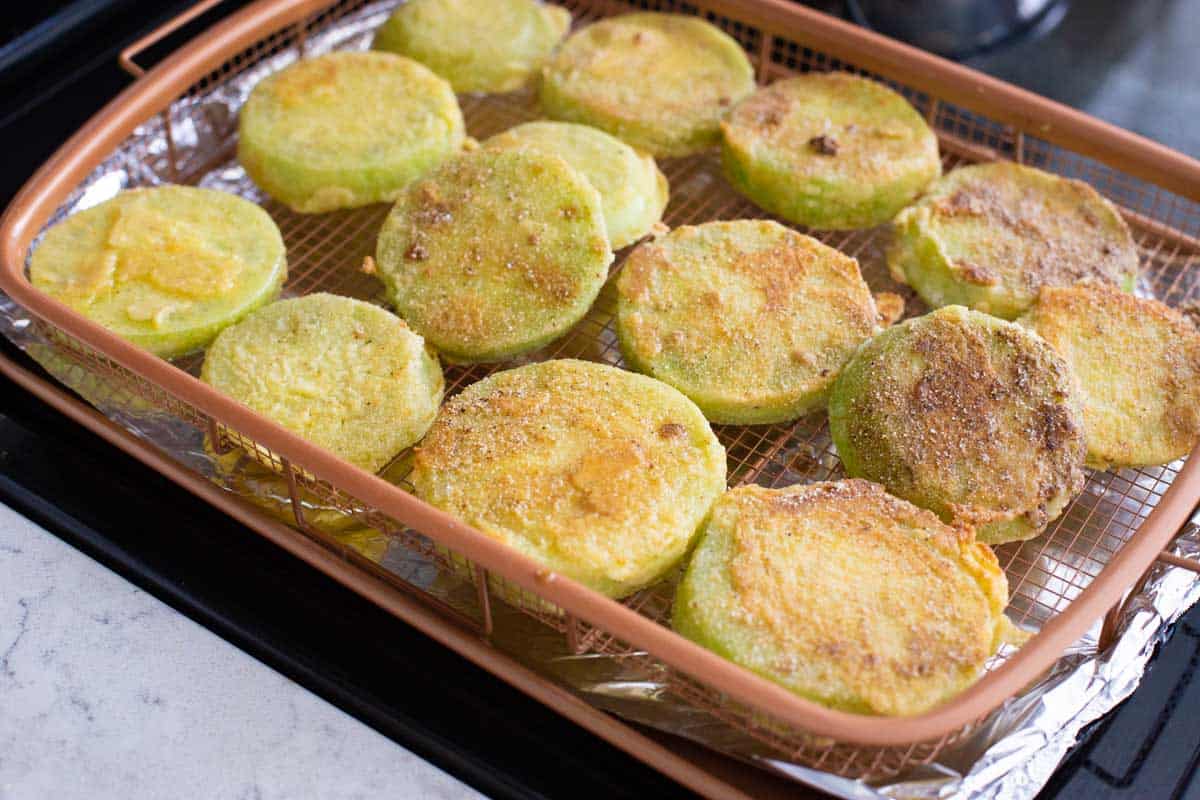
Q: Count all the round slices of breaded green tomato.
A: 14